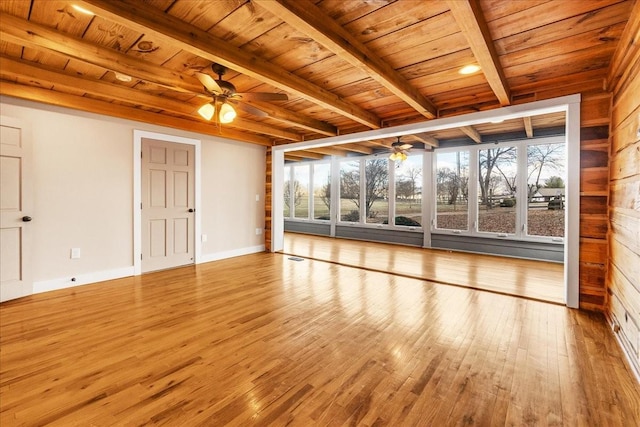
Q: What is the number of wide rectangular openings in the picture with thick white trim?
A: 1